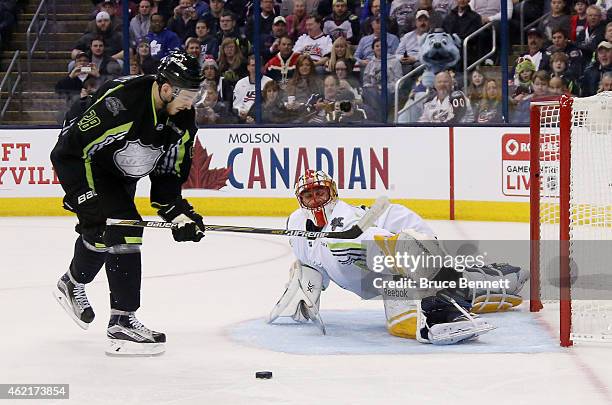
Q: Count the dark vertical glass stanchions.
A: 4